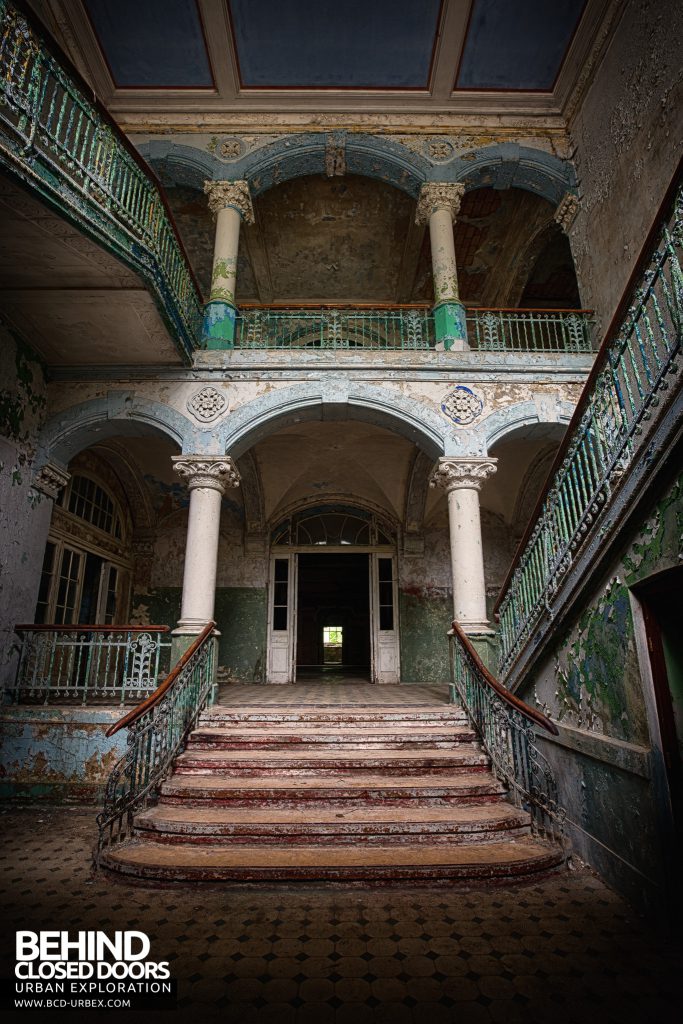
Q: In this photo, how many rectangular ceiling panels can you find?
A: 3